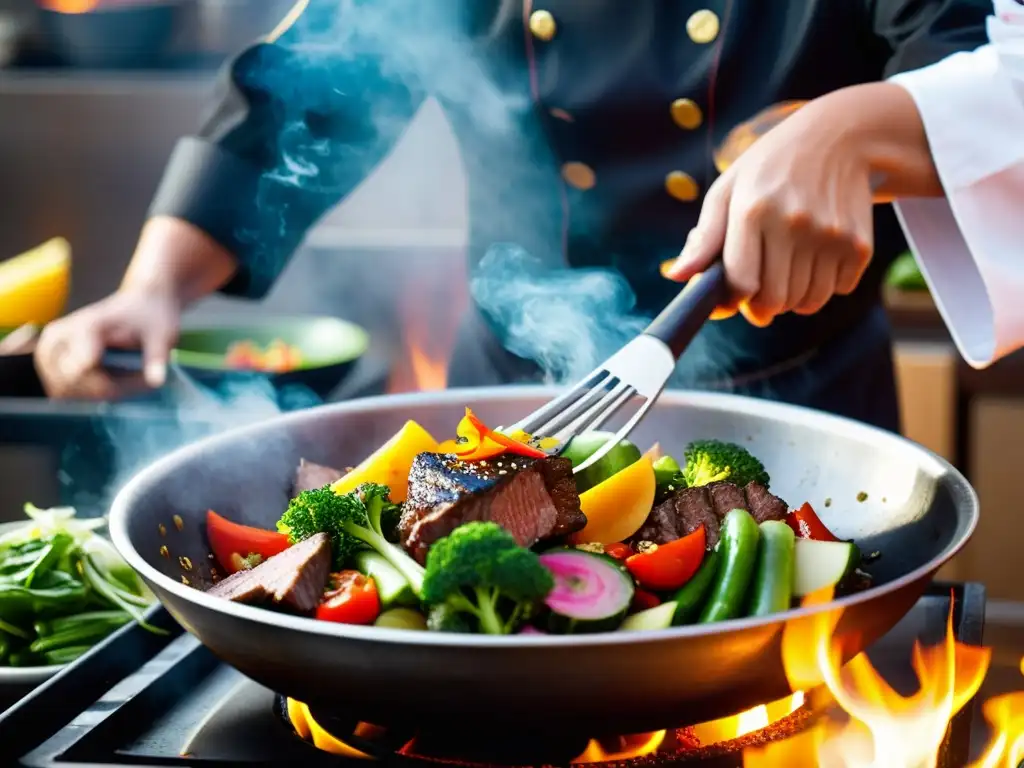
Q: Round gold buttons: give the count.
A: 5